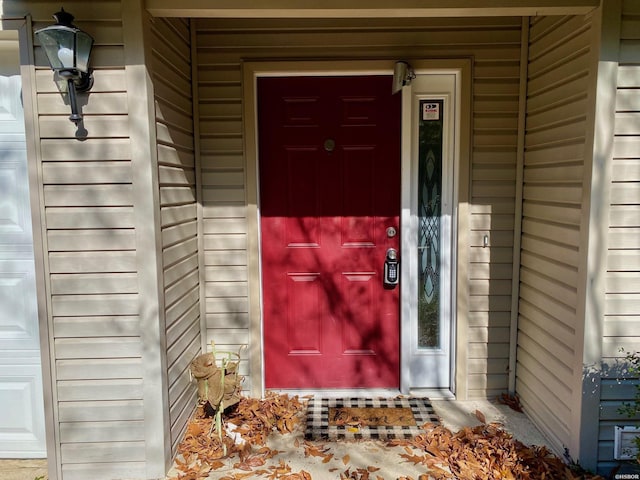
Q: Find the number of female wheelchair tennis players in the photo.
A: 0